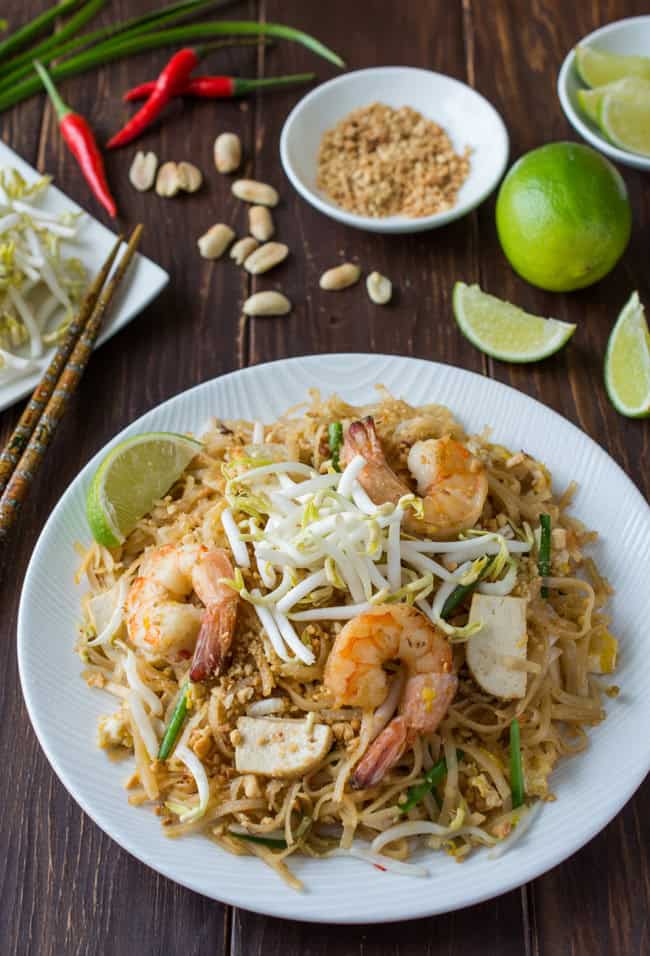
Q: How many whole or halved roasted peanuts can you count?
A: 12